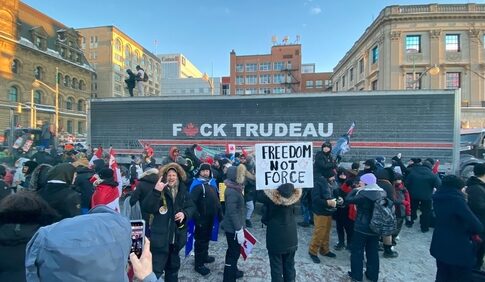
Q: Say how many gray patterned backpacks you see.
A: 1